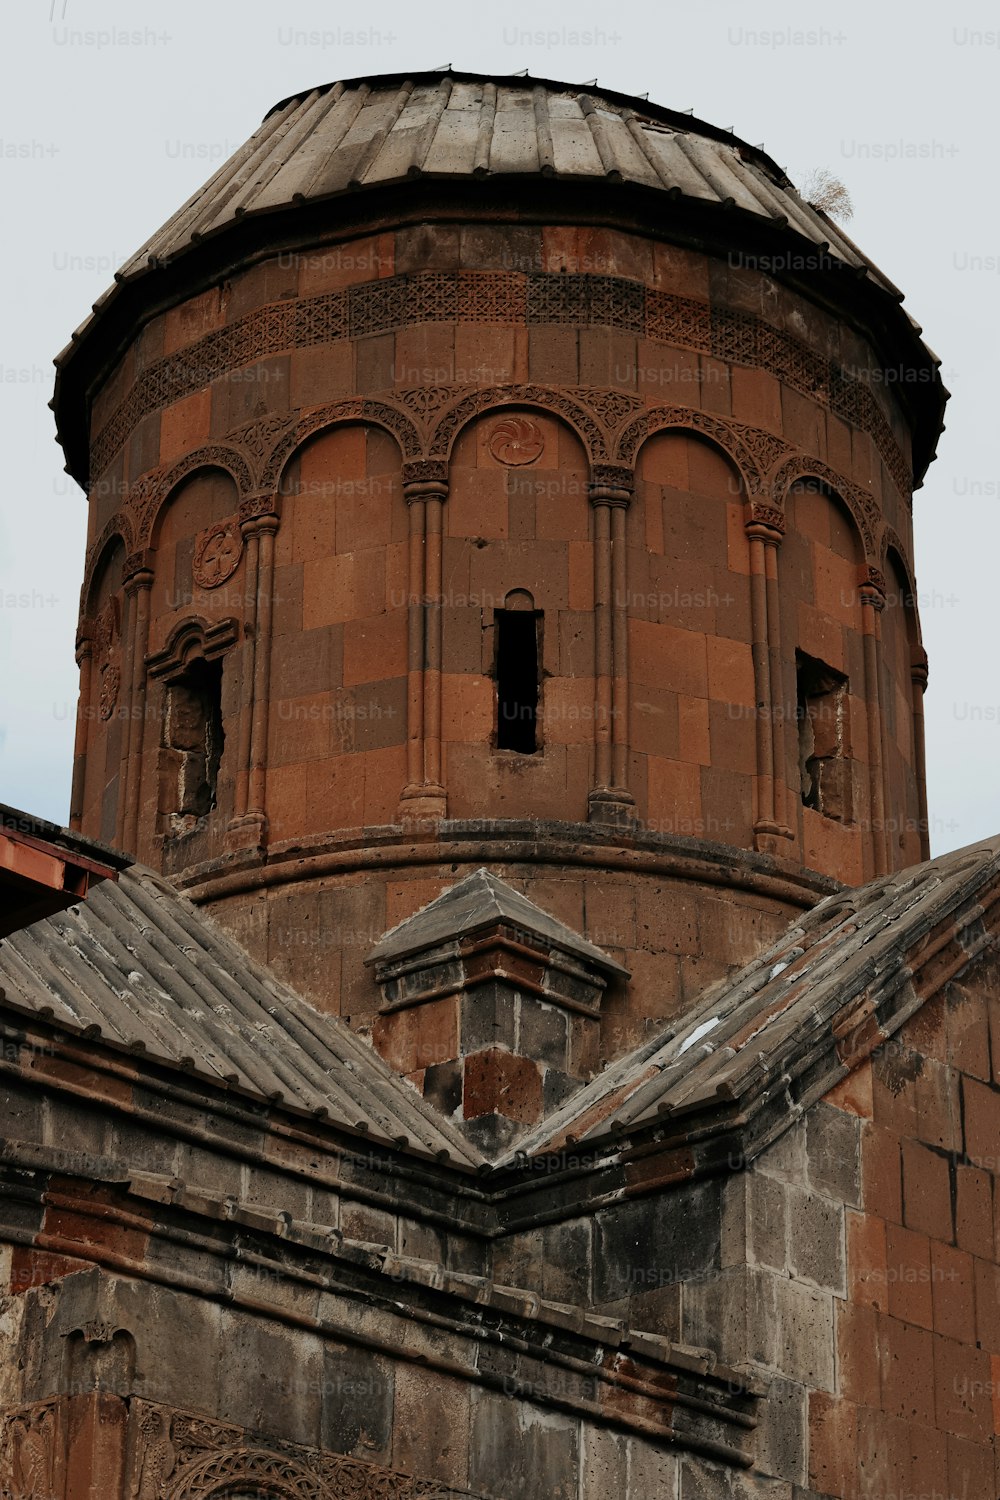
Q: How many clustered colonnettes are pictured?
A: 8